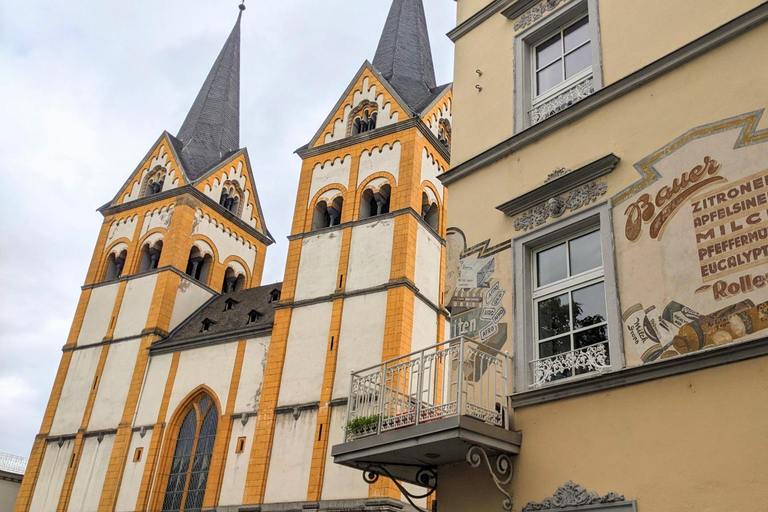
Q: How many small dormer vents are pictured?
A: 4